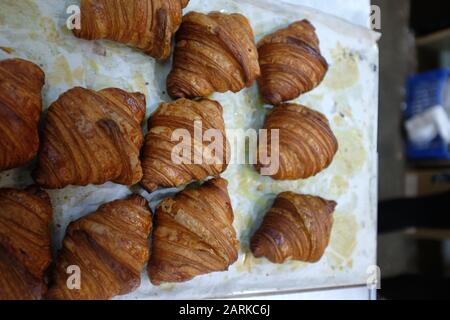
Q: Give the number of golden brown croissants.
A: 11